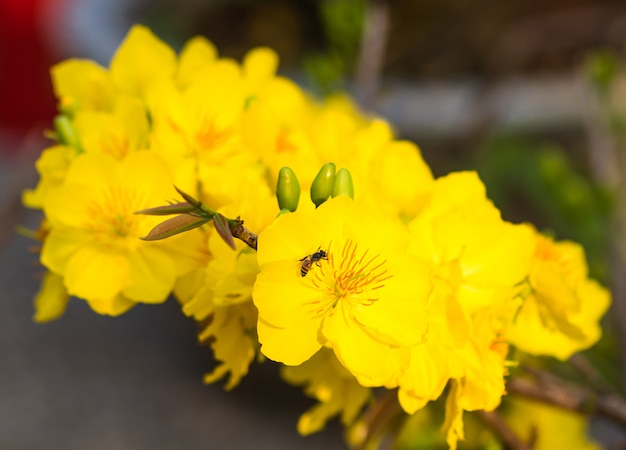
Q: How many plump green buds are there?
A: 3